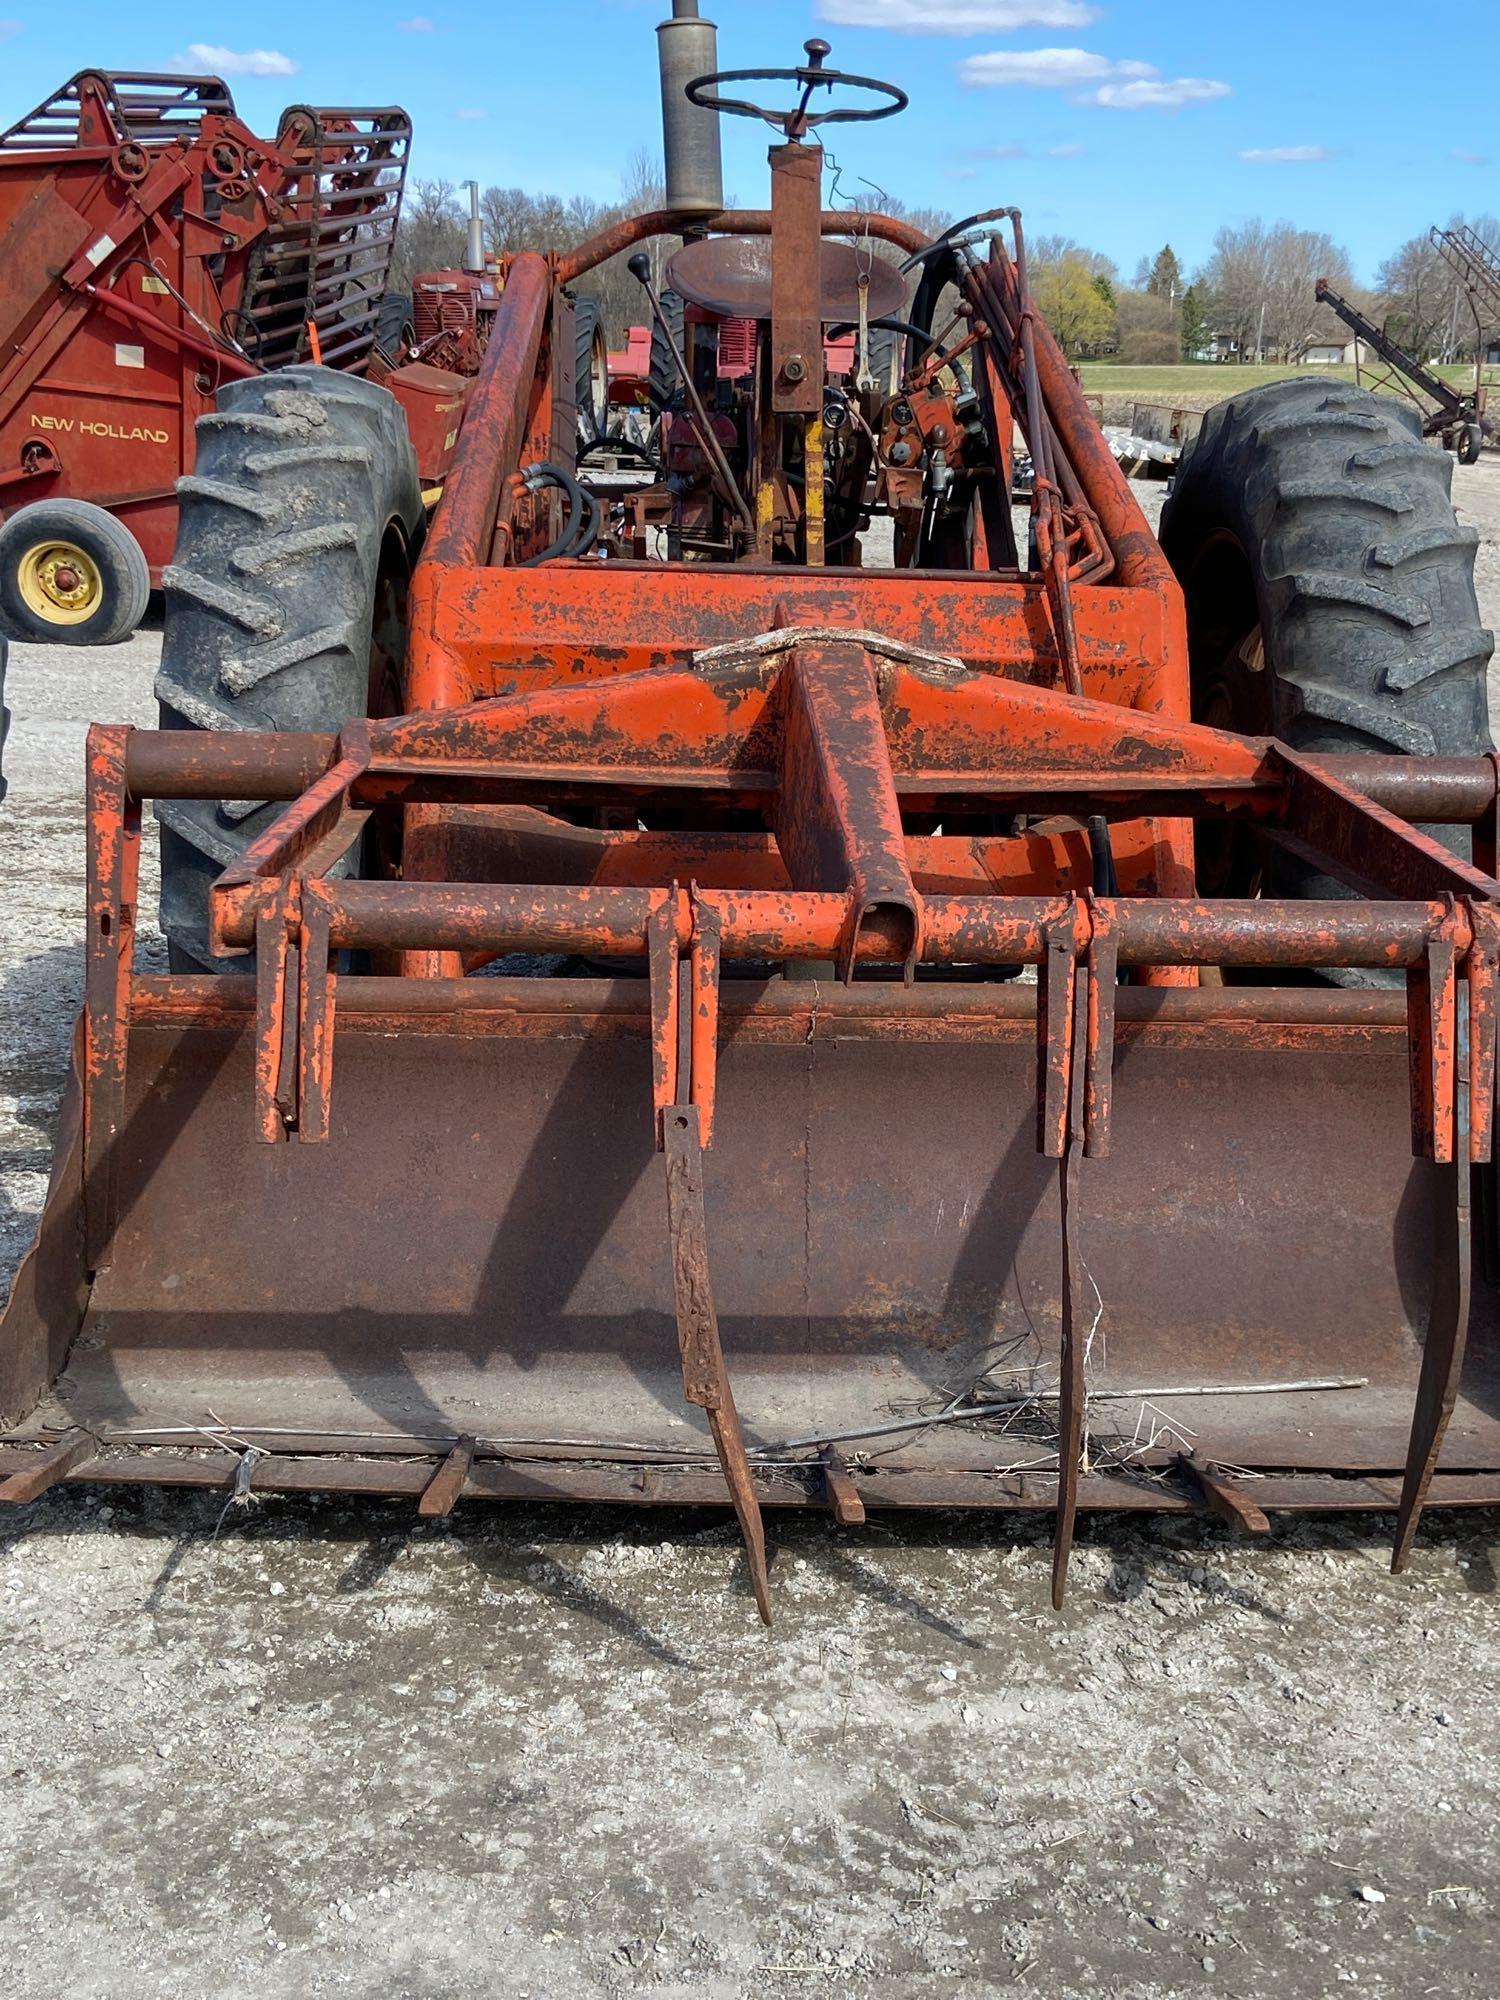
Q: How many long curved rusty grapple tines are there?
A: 3